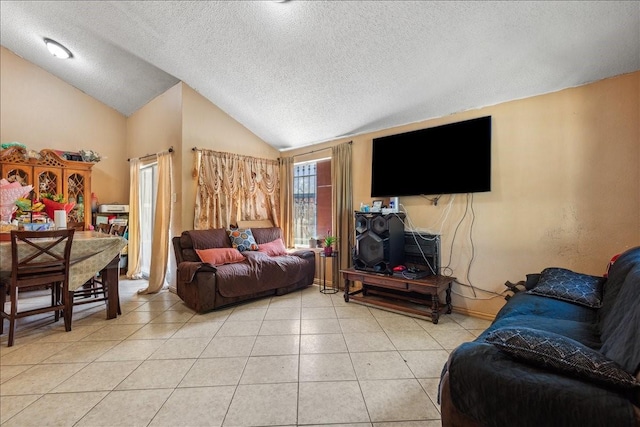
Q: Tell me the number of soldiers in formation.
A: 0